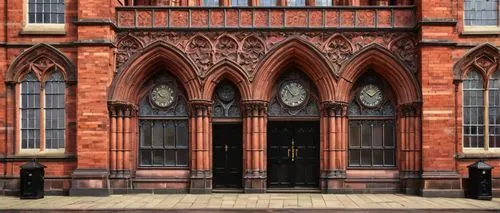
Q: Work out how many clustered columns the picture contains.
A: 5